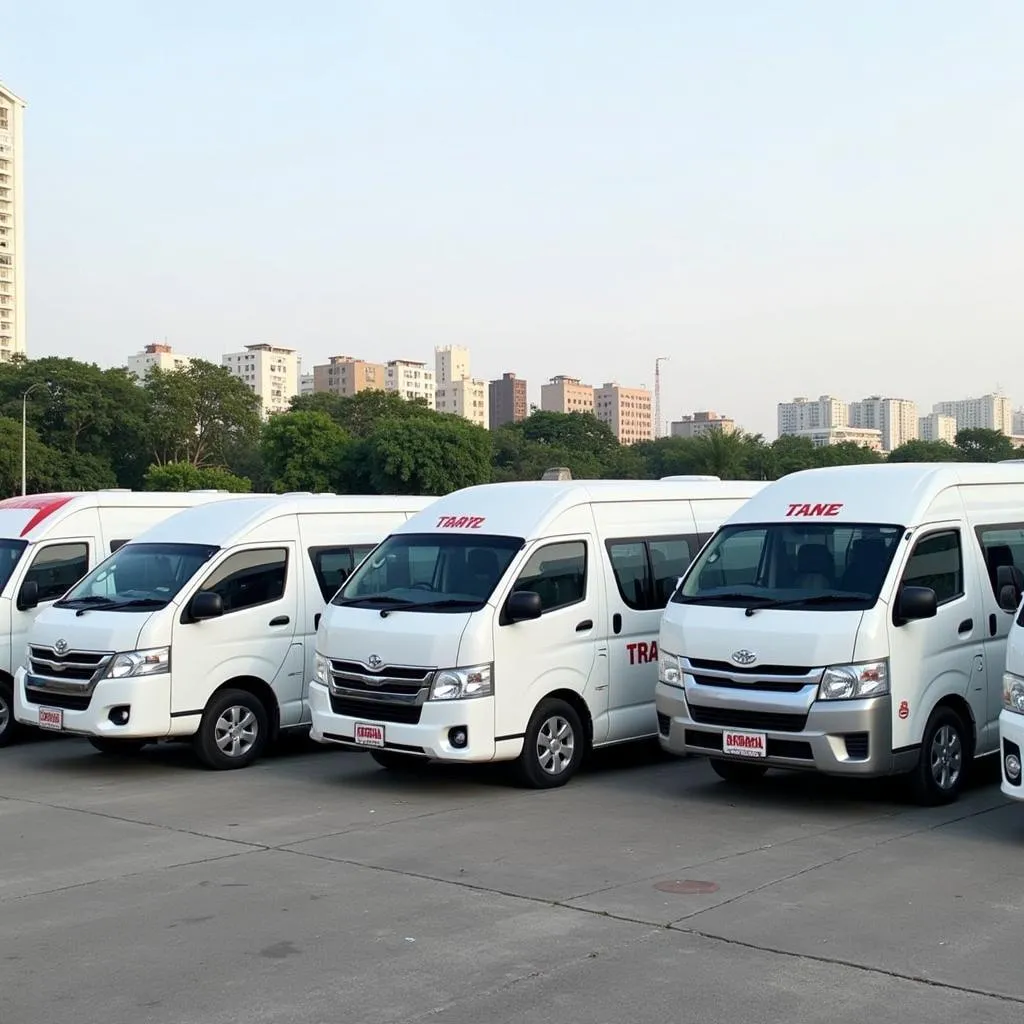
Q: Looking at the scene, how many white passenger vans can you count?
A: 5